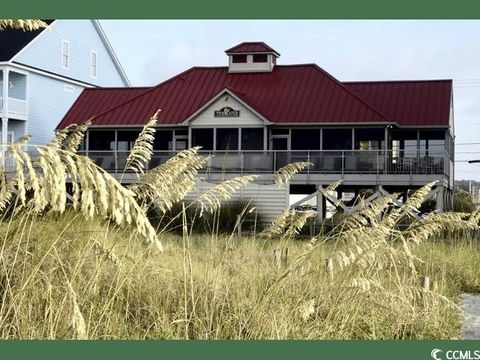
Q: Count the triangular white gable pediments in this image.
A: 1